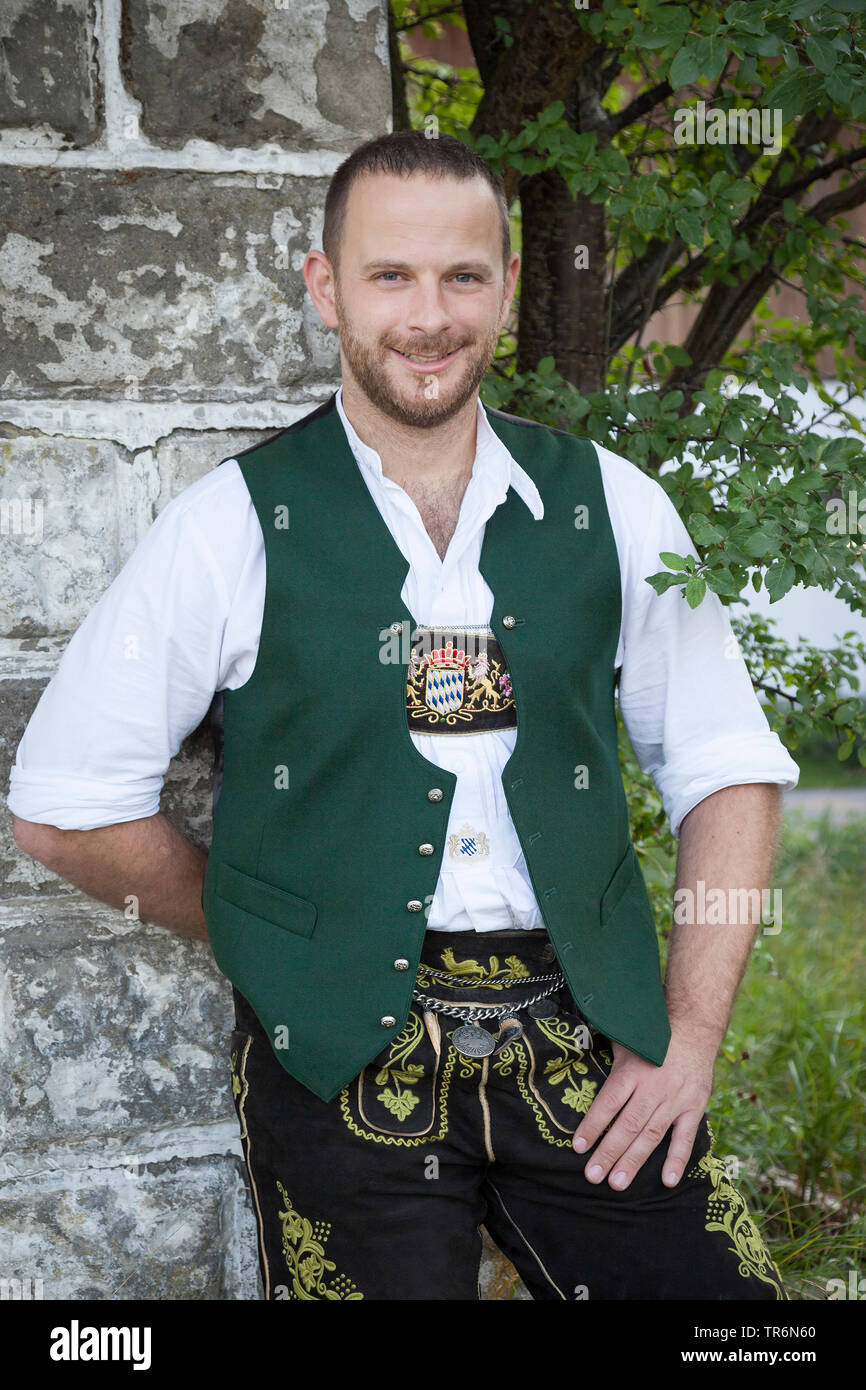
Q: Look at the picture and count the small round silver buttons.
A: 7